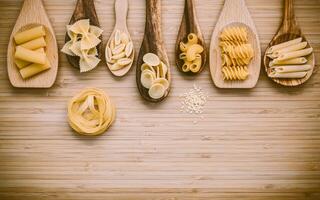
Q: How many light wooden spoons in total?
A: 3